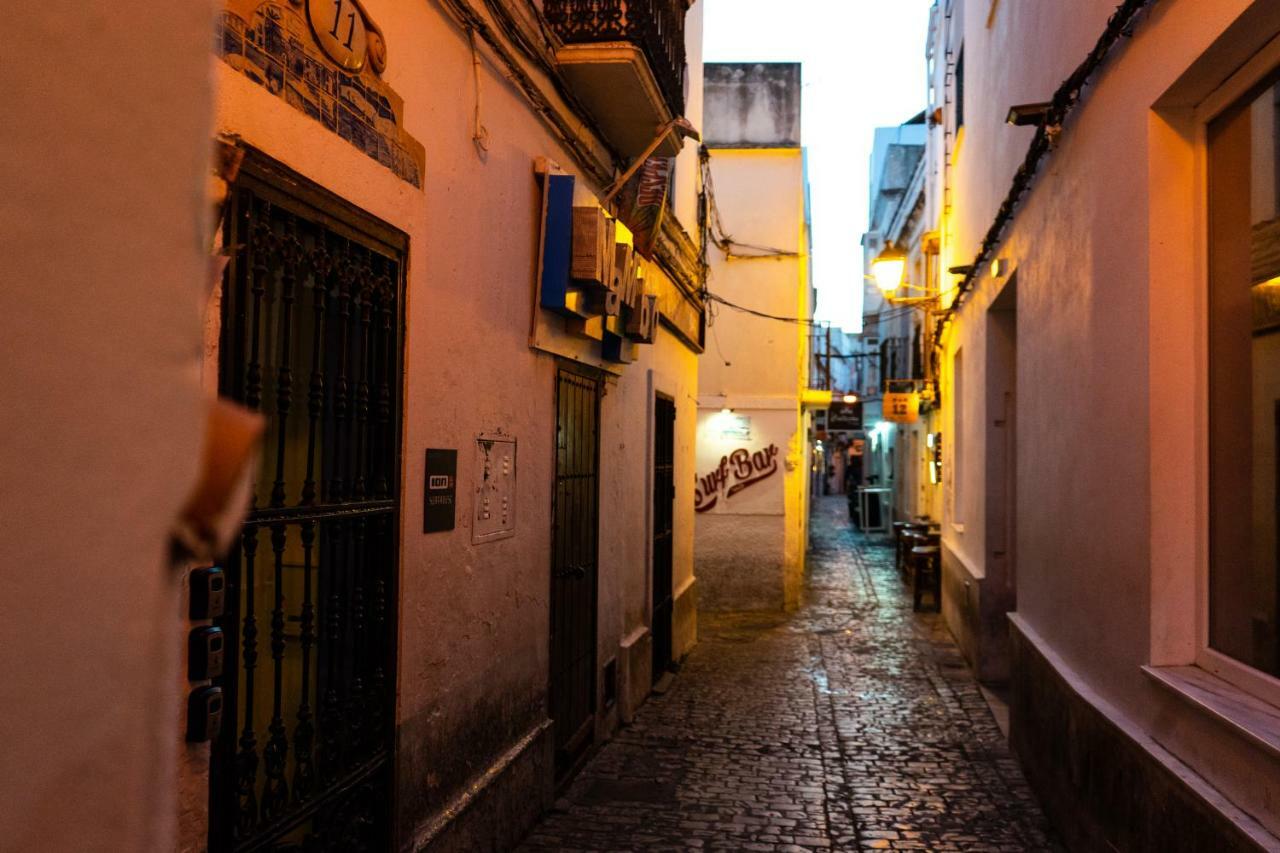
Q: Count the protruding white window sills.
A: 2